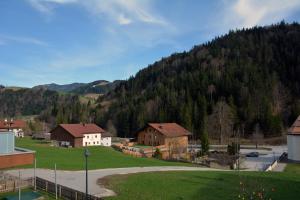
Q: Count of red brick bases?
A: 1